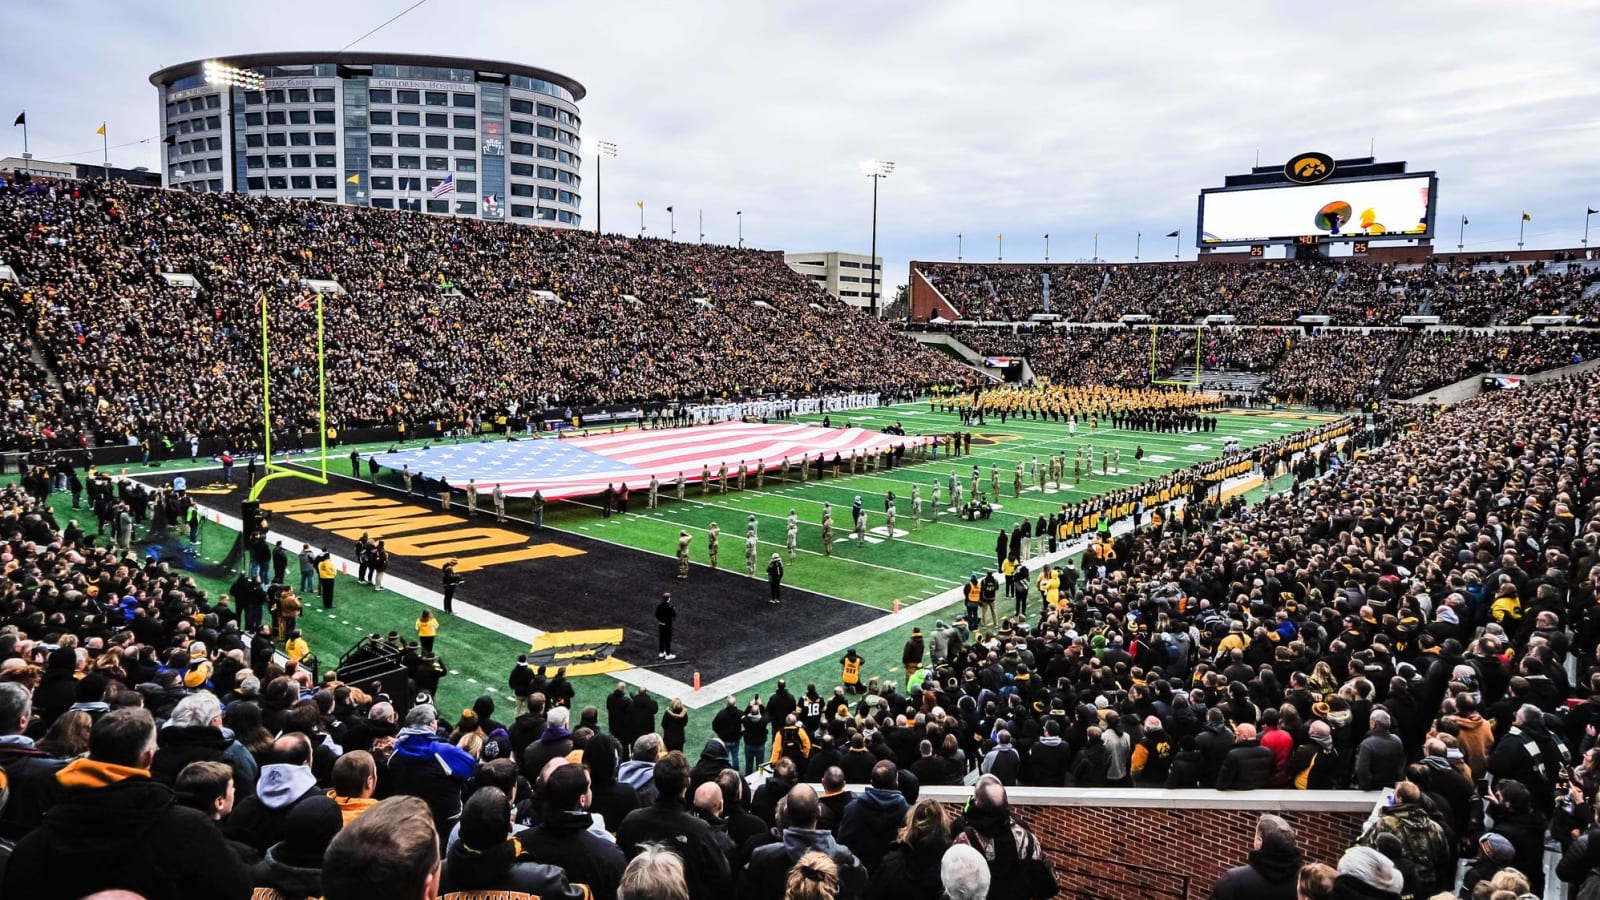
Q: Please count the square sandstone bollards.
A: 0